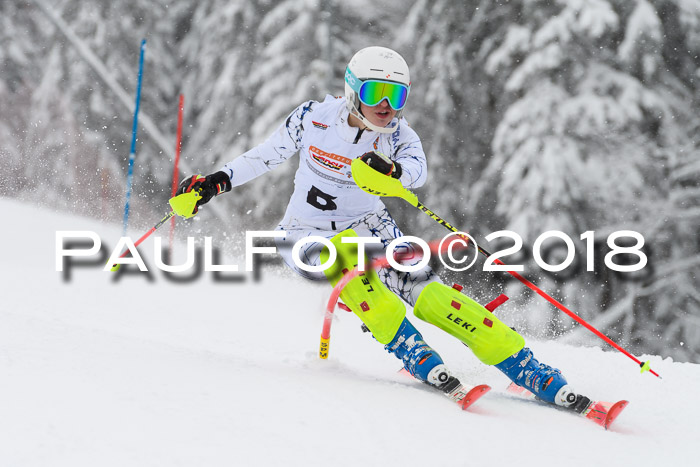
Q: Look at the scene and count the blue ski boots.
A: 2